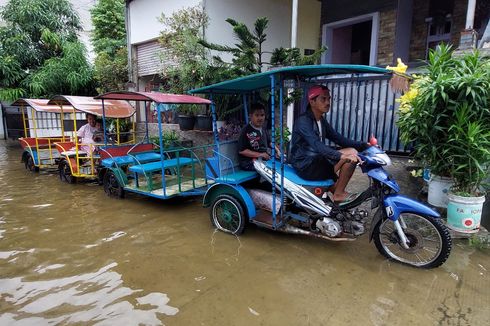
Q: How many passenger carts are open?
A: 2